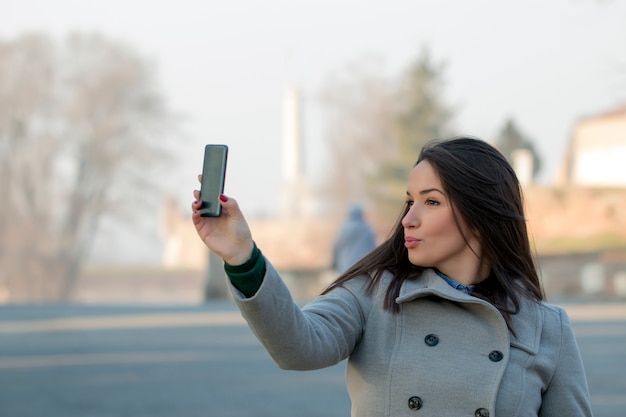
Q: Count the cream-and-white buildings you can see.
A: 1